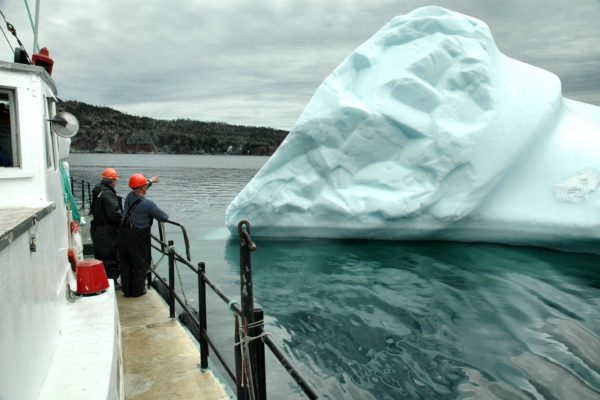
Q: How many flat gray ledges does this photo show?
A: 1